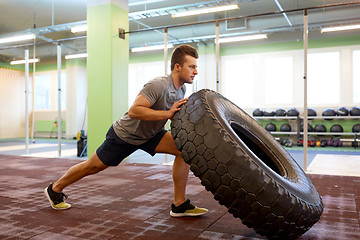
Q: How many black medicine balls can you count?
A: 14